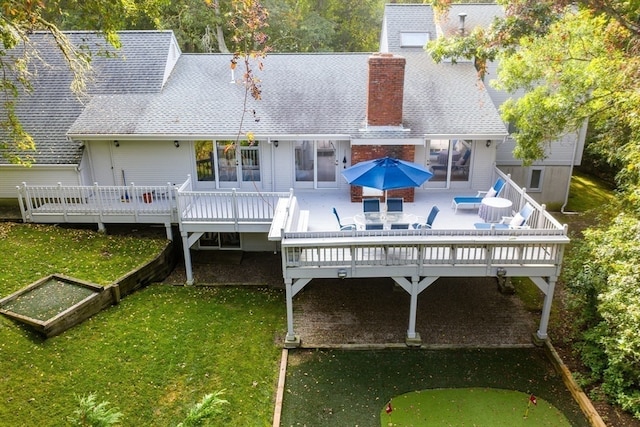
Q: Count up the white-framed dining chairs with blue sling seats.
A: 6